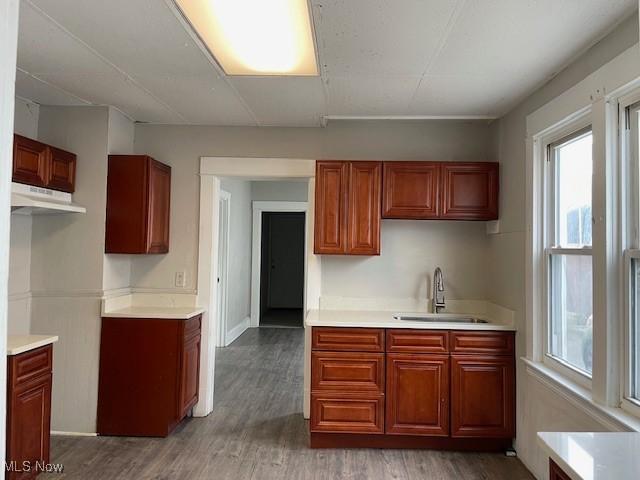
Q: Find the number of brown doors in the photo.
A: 11